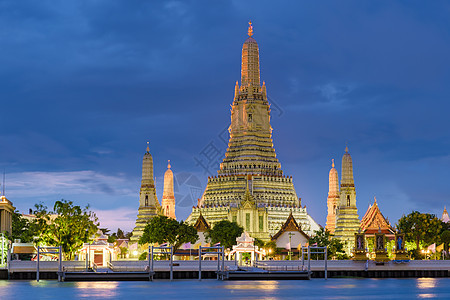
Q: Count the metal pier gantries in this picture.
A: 4